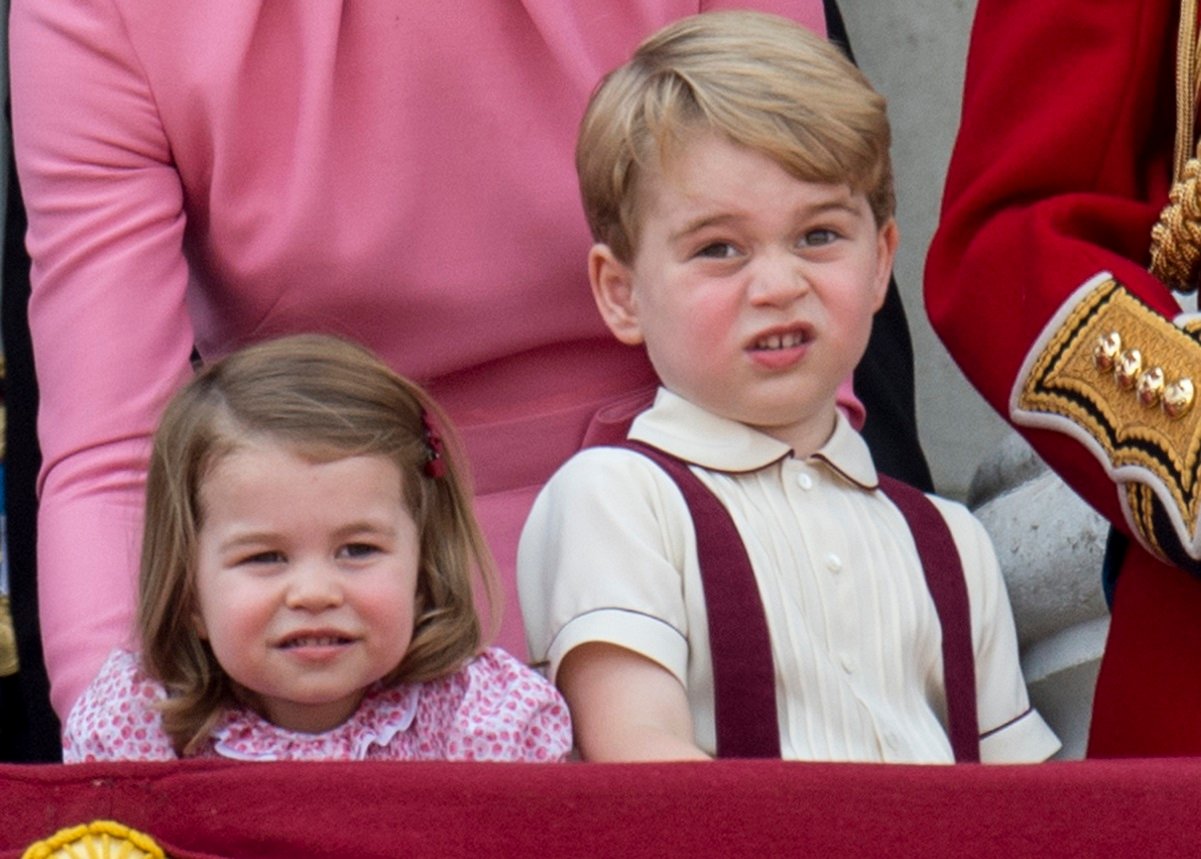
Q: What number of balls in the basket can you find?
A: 0